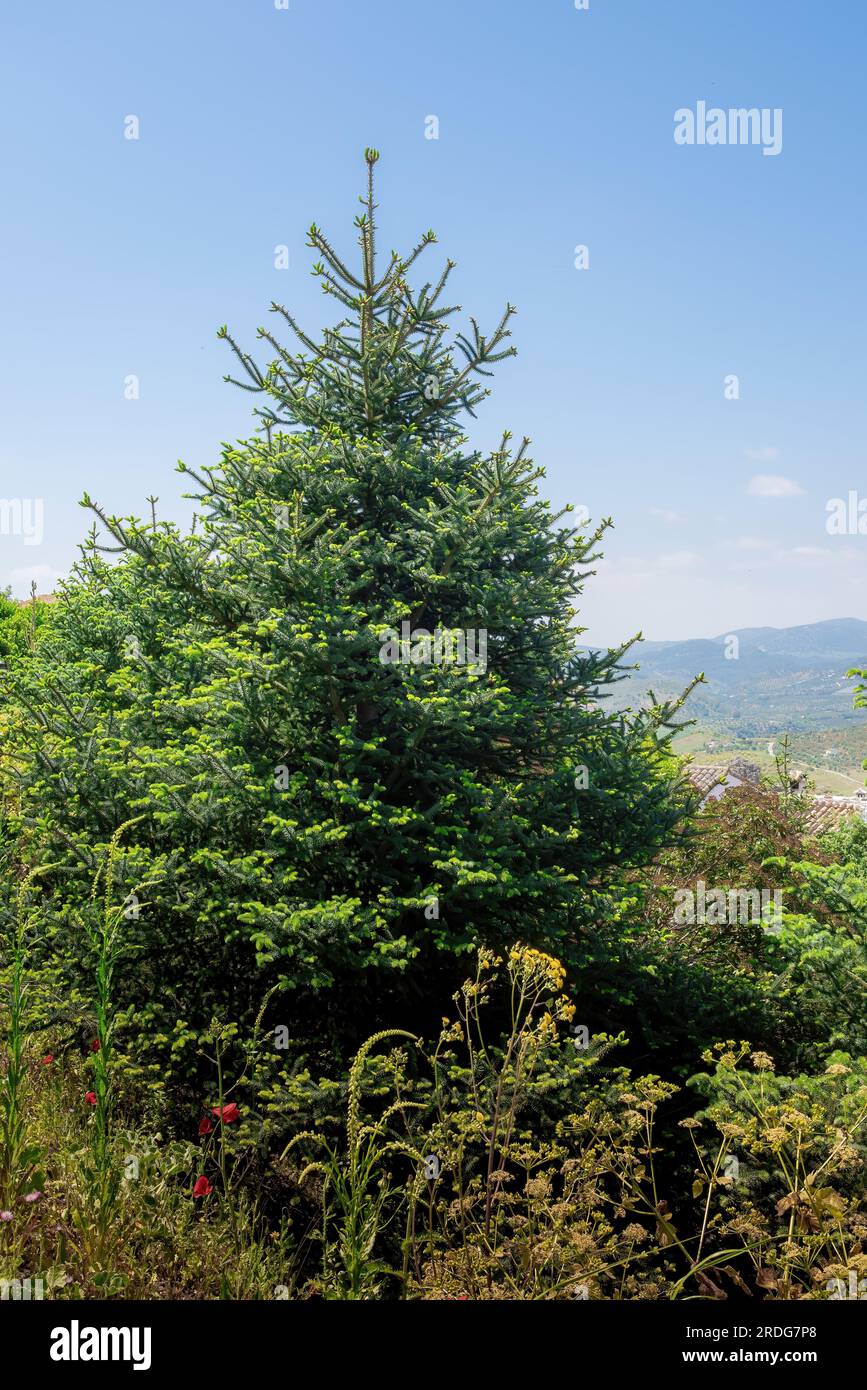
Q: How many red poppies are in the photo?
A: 6